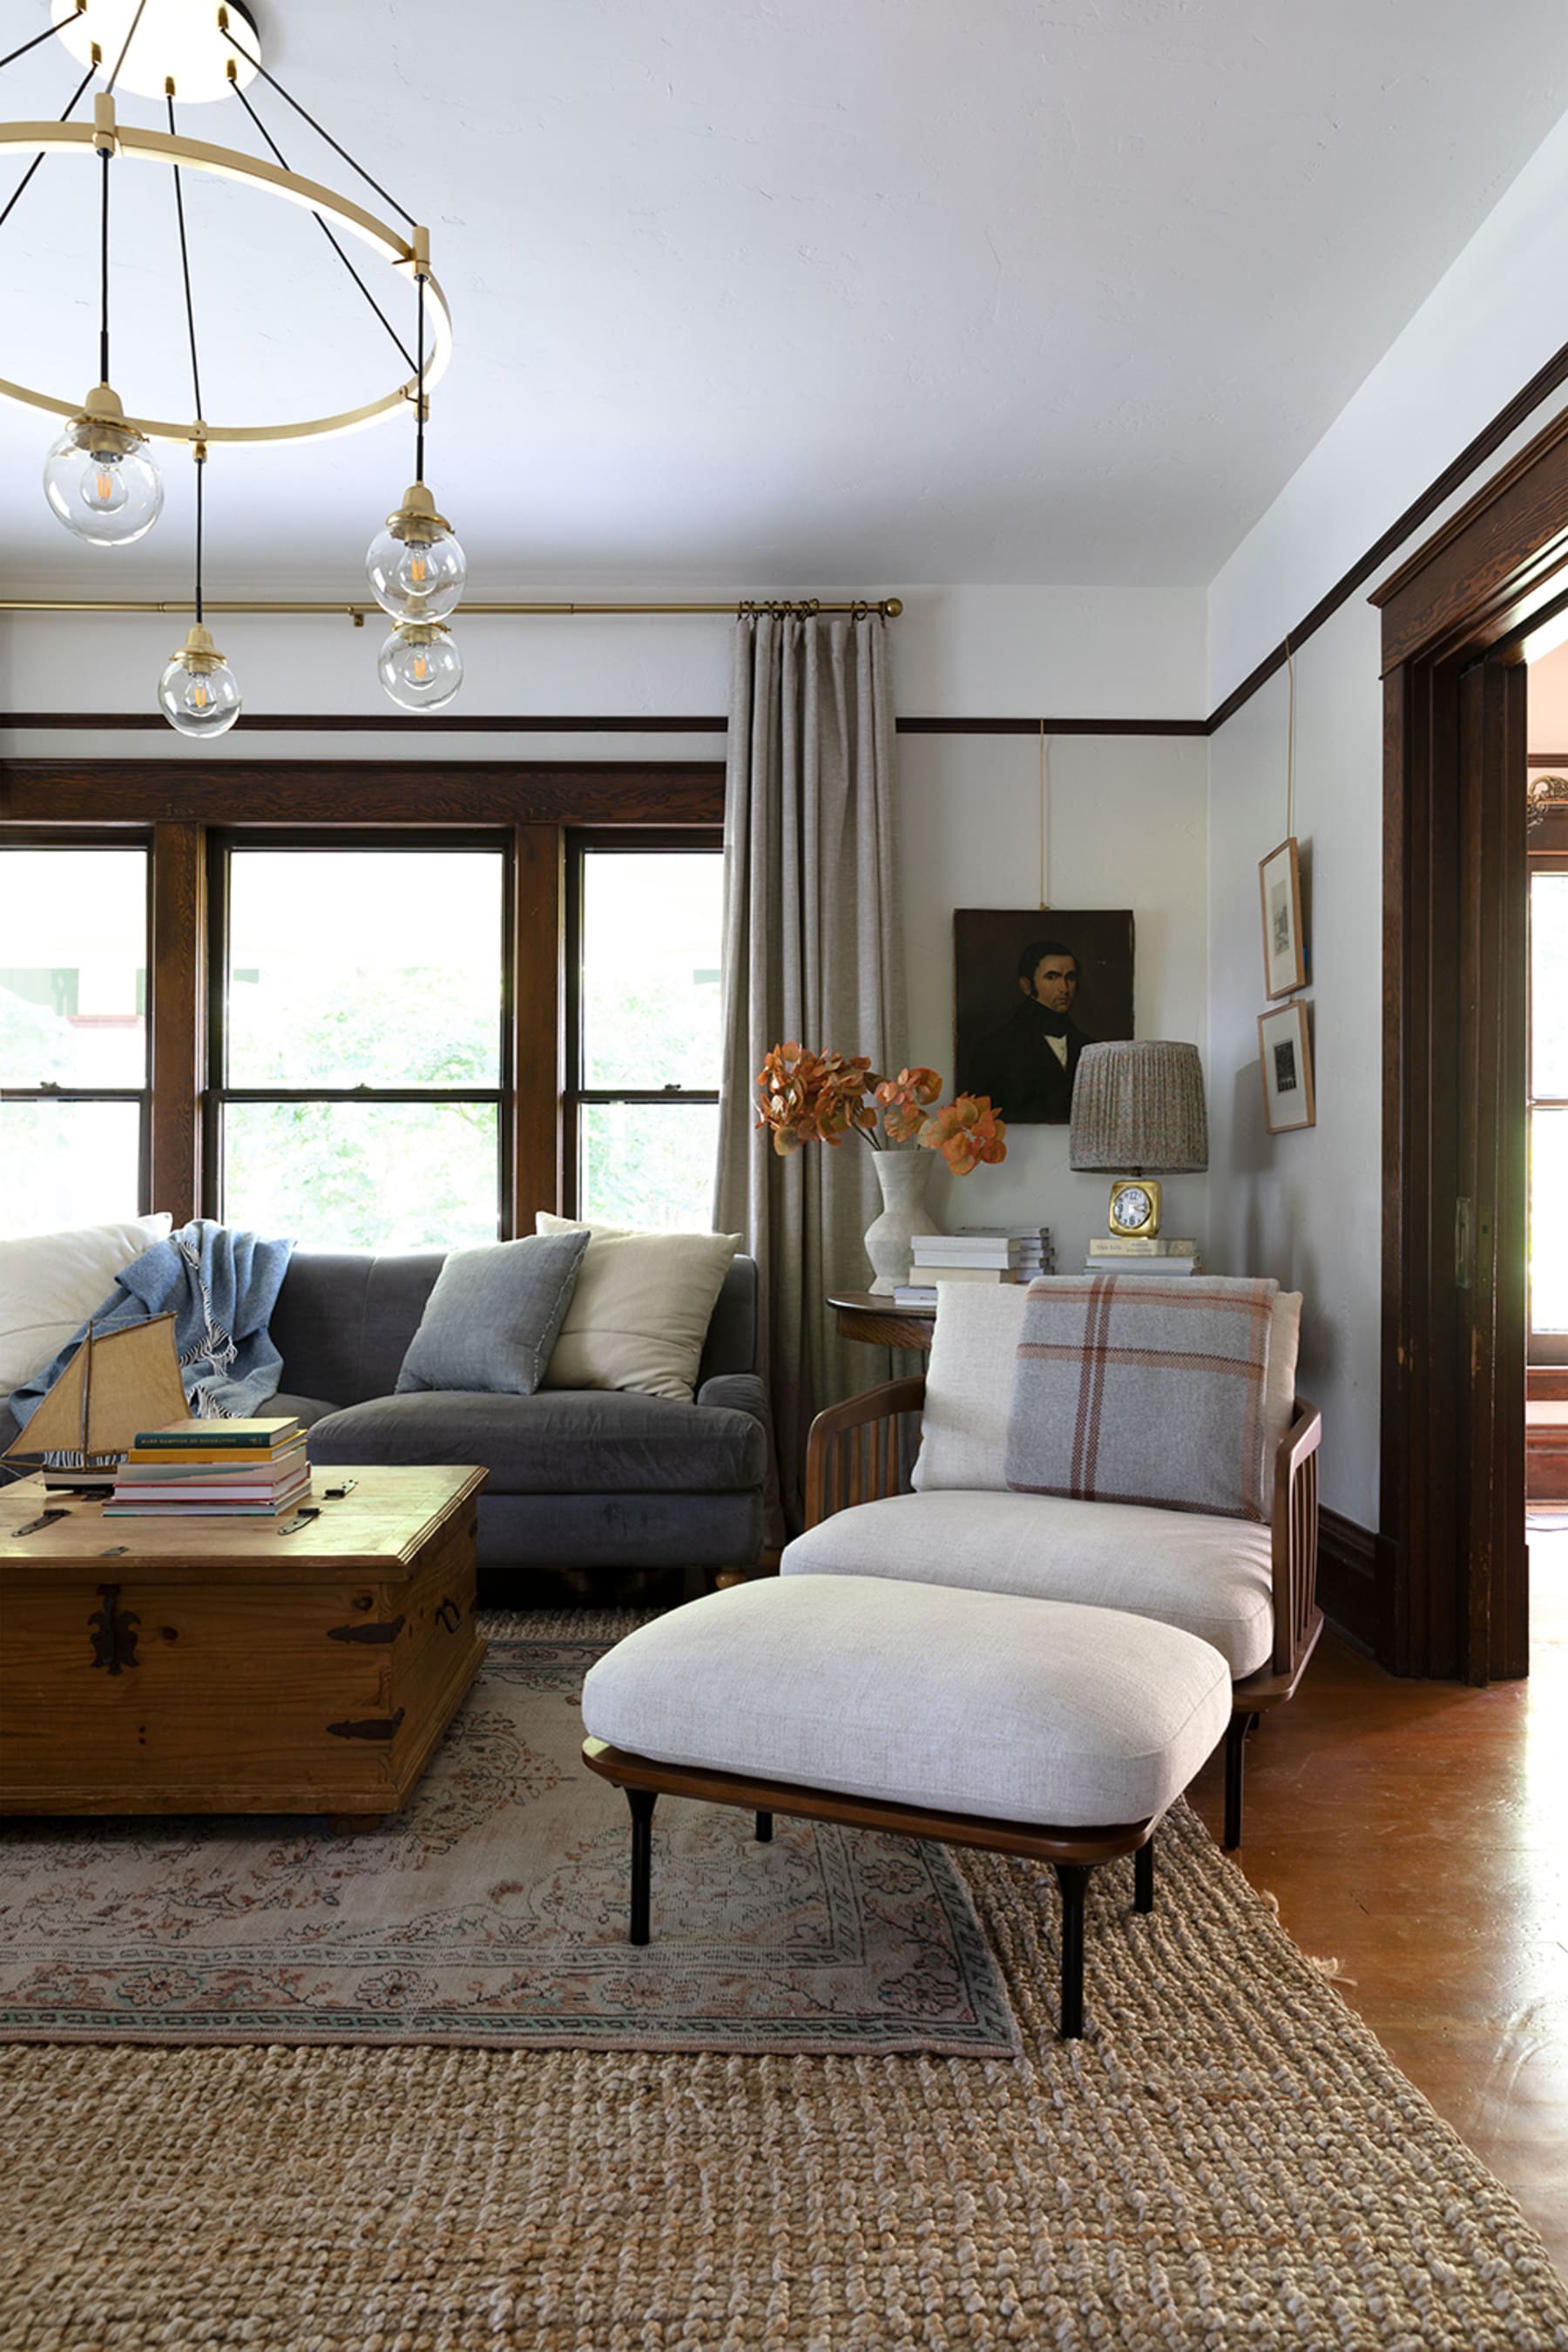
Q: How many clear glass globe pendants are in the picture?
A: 4